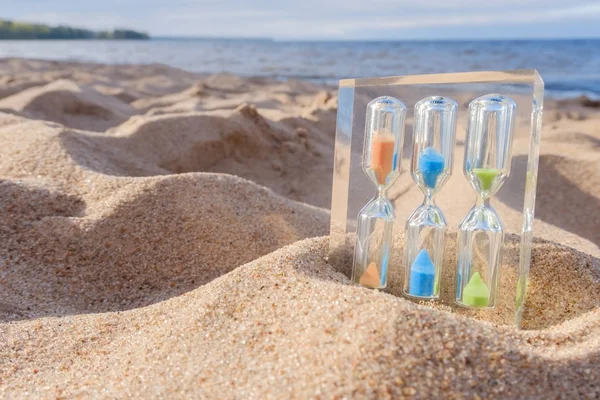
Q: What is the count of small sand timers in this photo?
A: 3